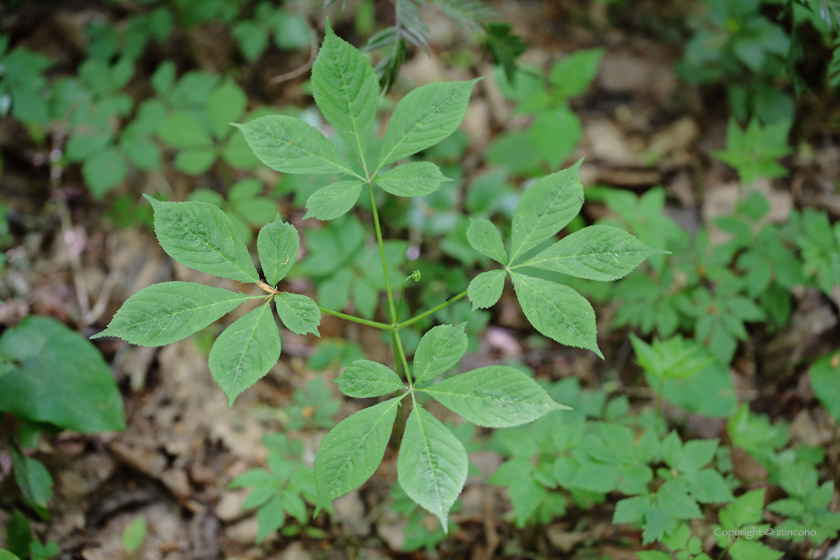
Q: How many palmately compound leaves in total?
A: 4